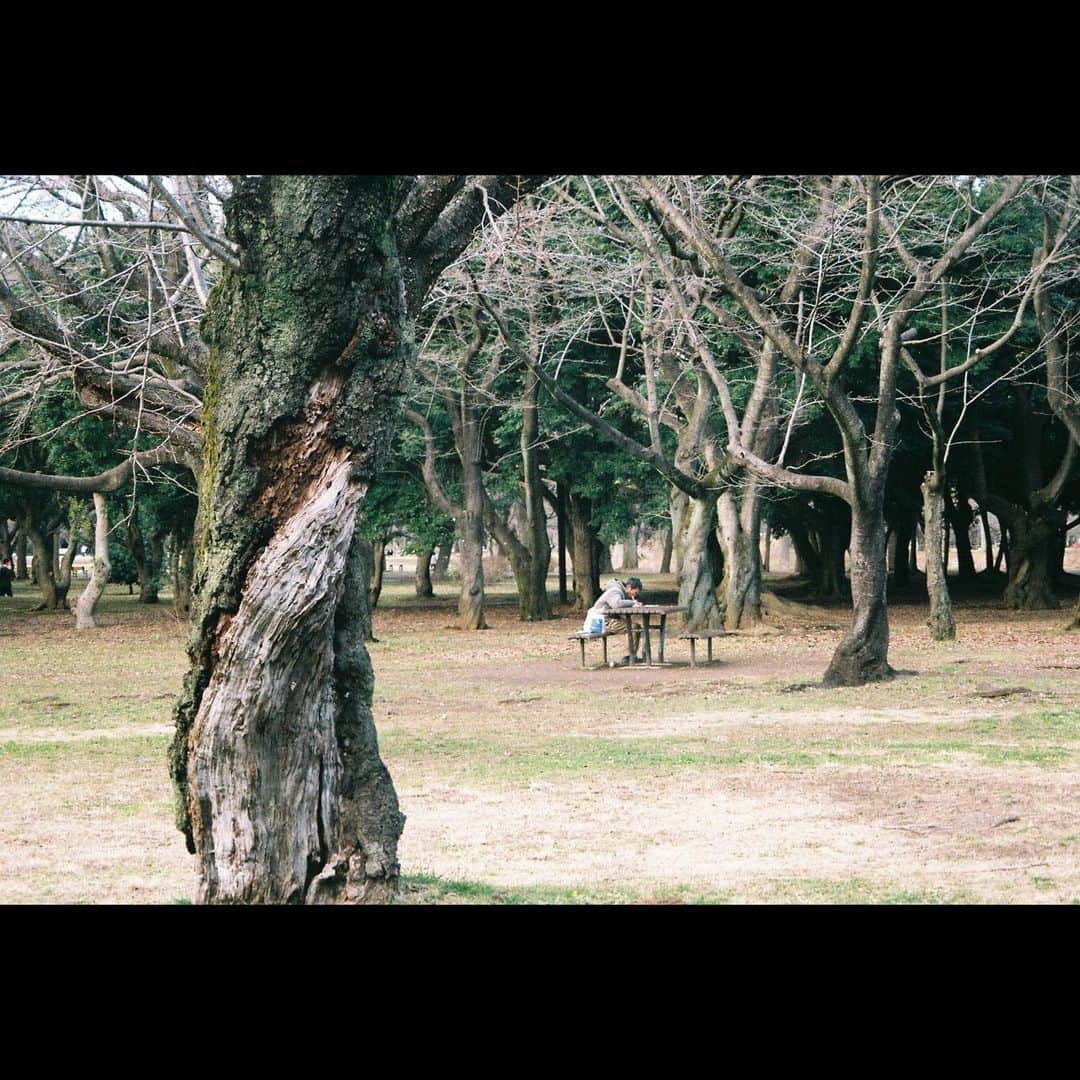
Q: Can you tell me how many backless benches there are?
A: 2